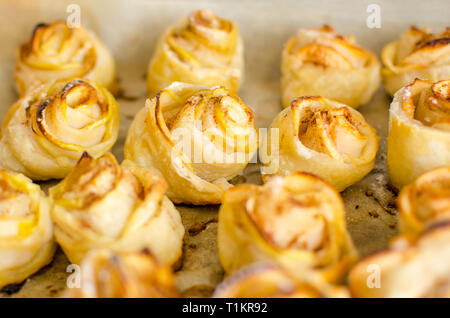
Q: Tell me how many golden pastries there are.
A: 15